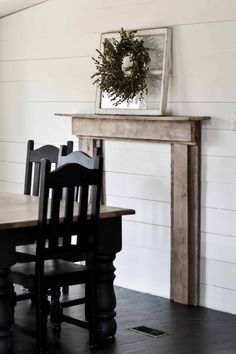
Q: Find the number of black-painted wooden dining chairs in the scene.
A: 3